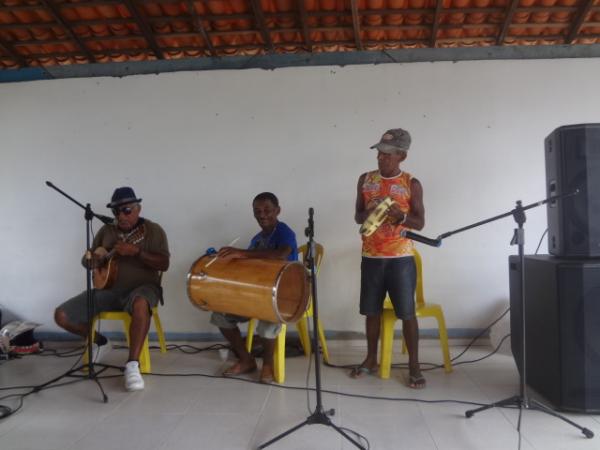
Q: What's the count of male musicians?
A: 3